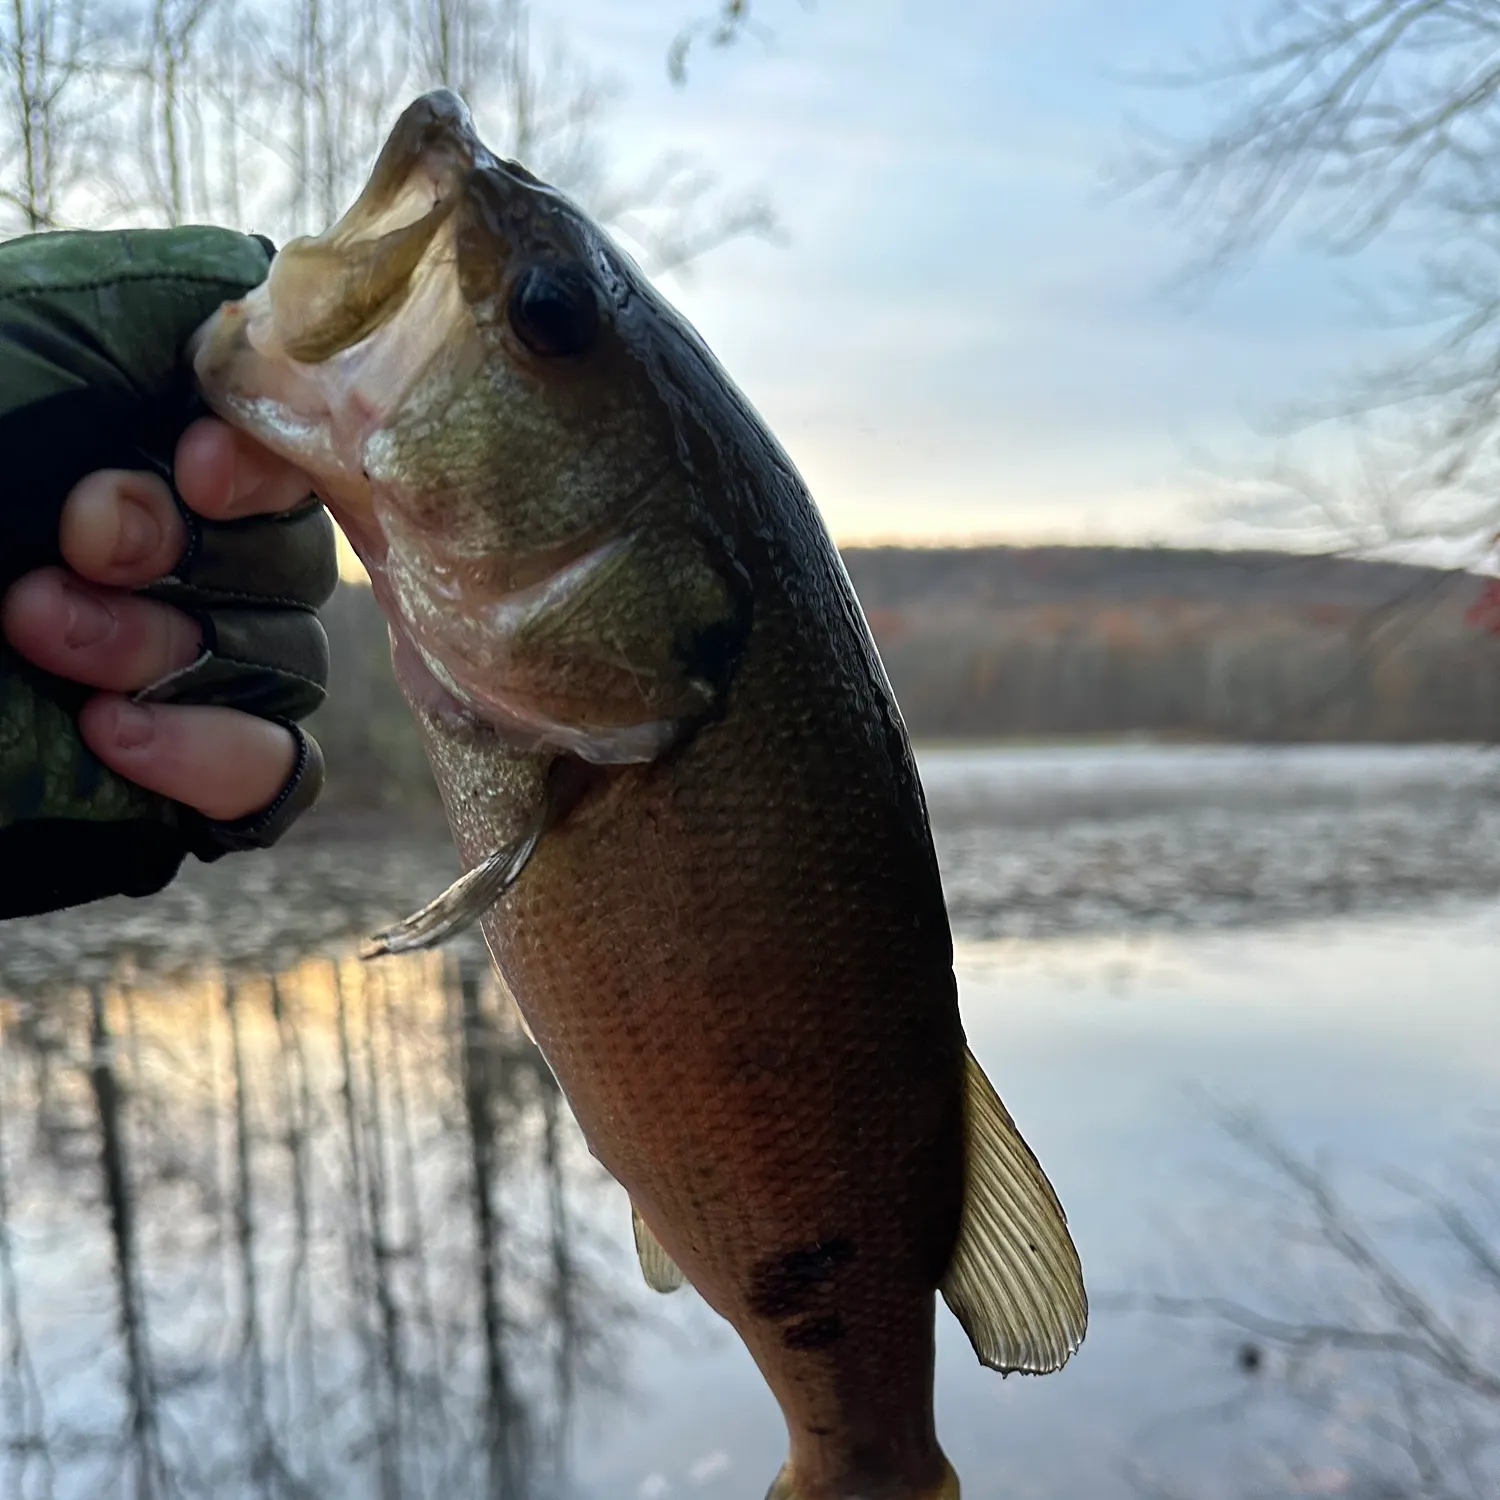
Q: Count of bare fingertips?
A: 4